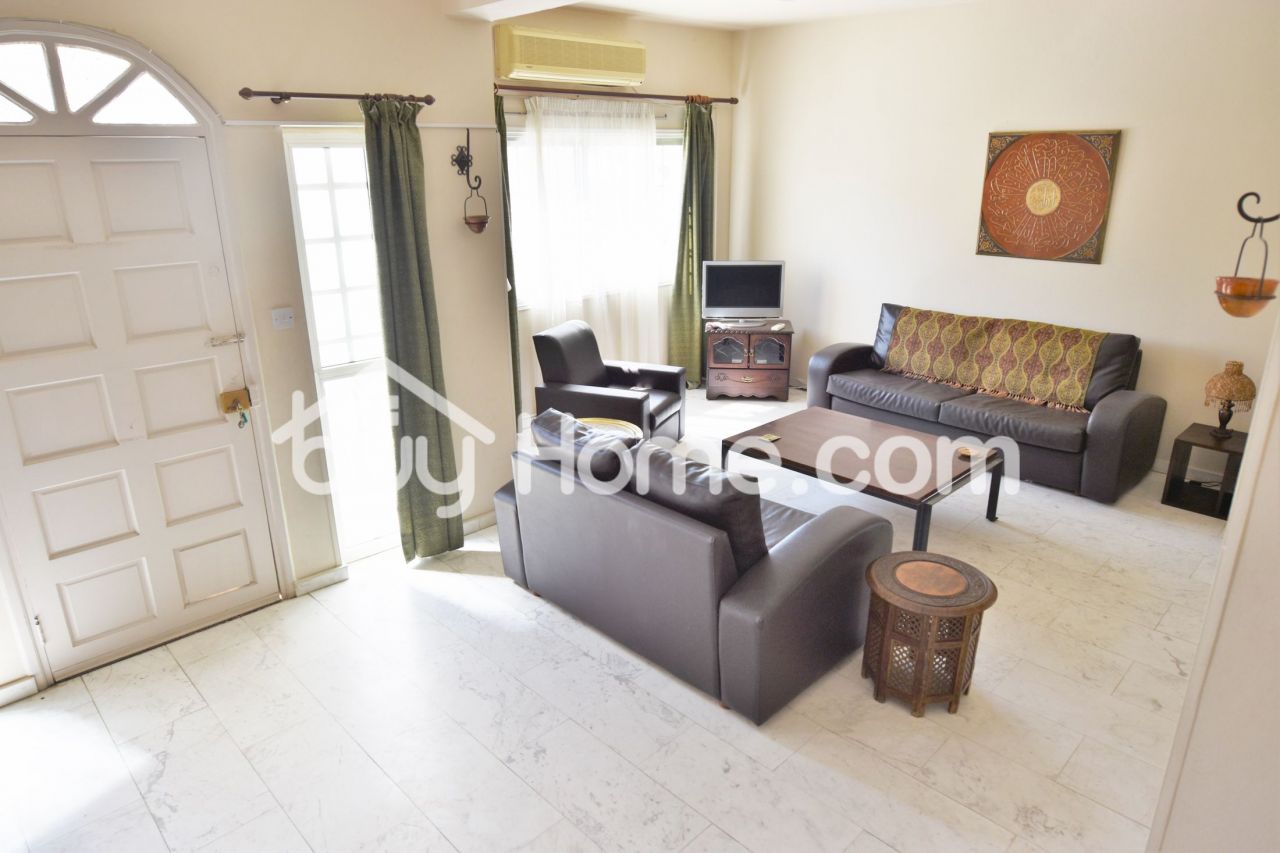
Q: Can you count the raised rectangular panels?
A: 10